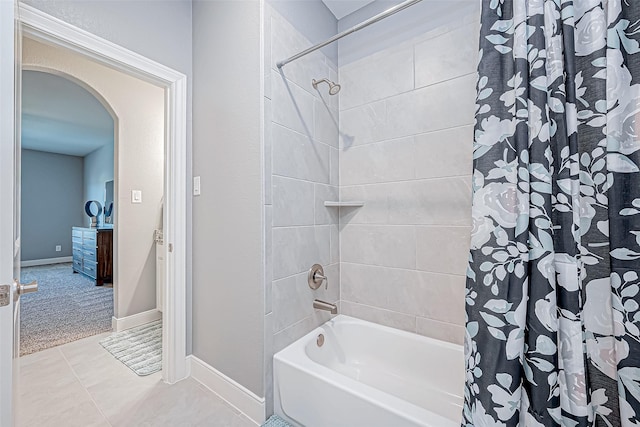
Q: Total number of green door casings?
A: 0